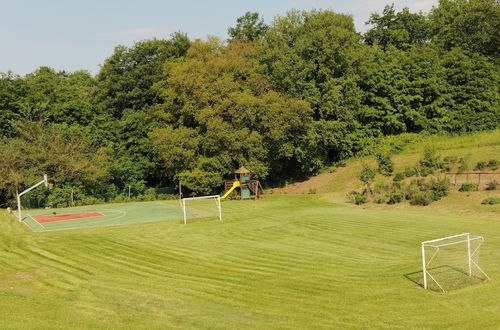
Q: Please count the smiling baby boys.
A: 0